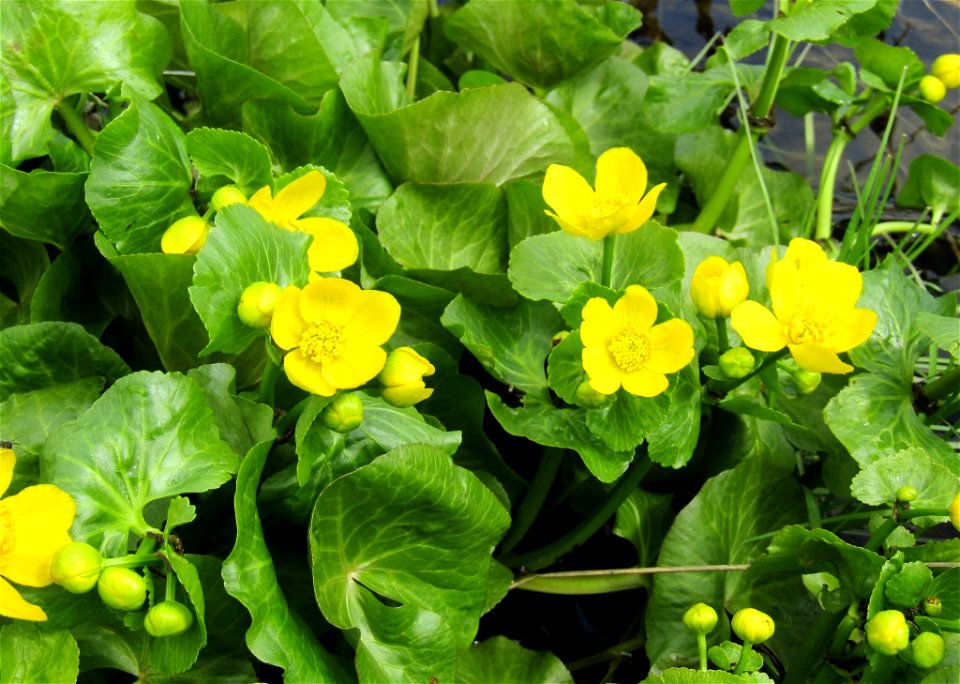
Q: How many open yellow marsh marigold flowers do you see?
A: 6